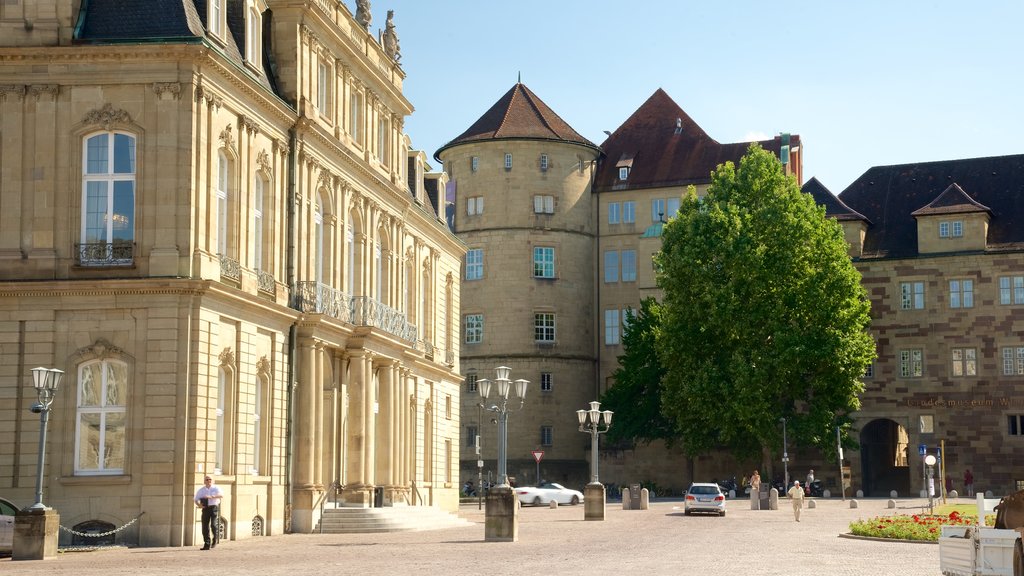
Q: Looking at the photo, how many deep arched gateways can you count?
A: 1